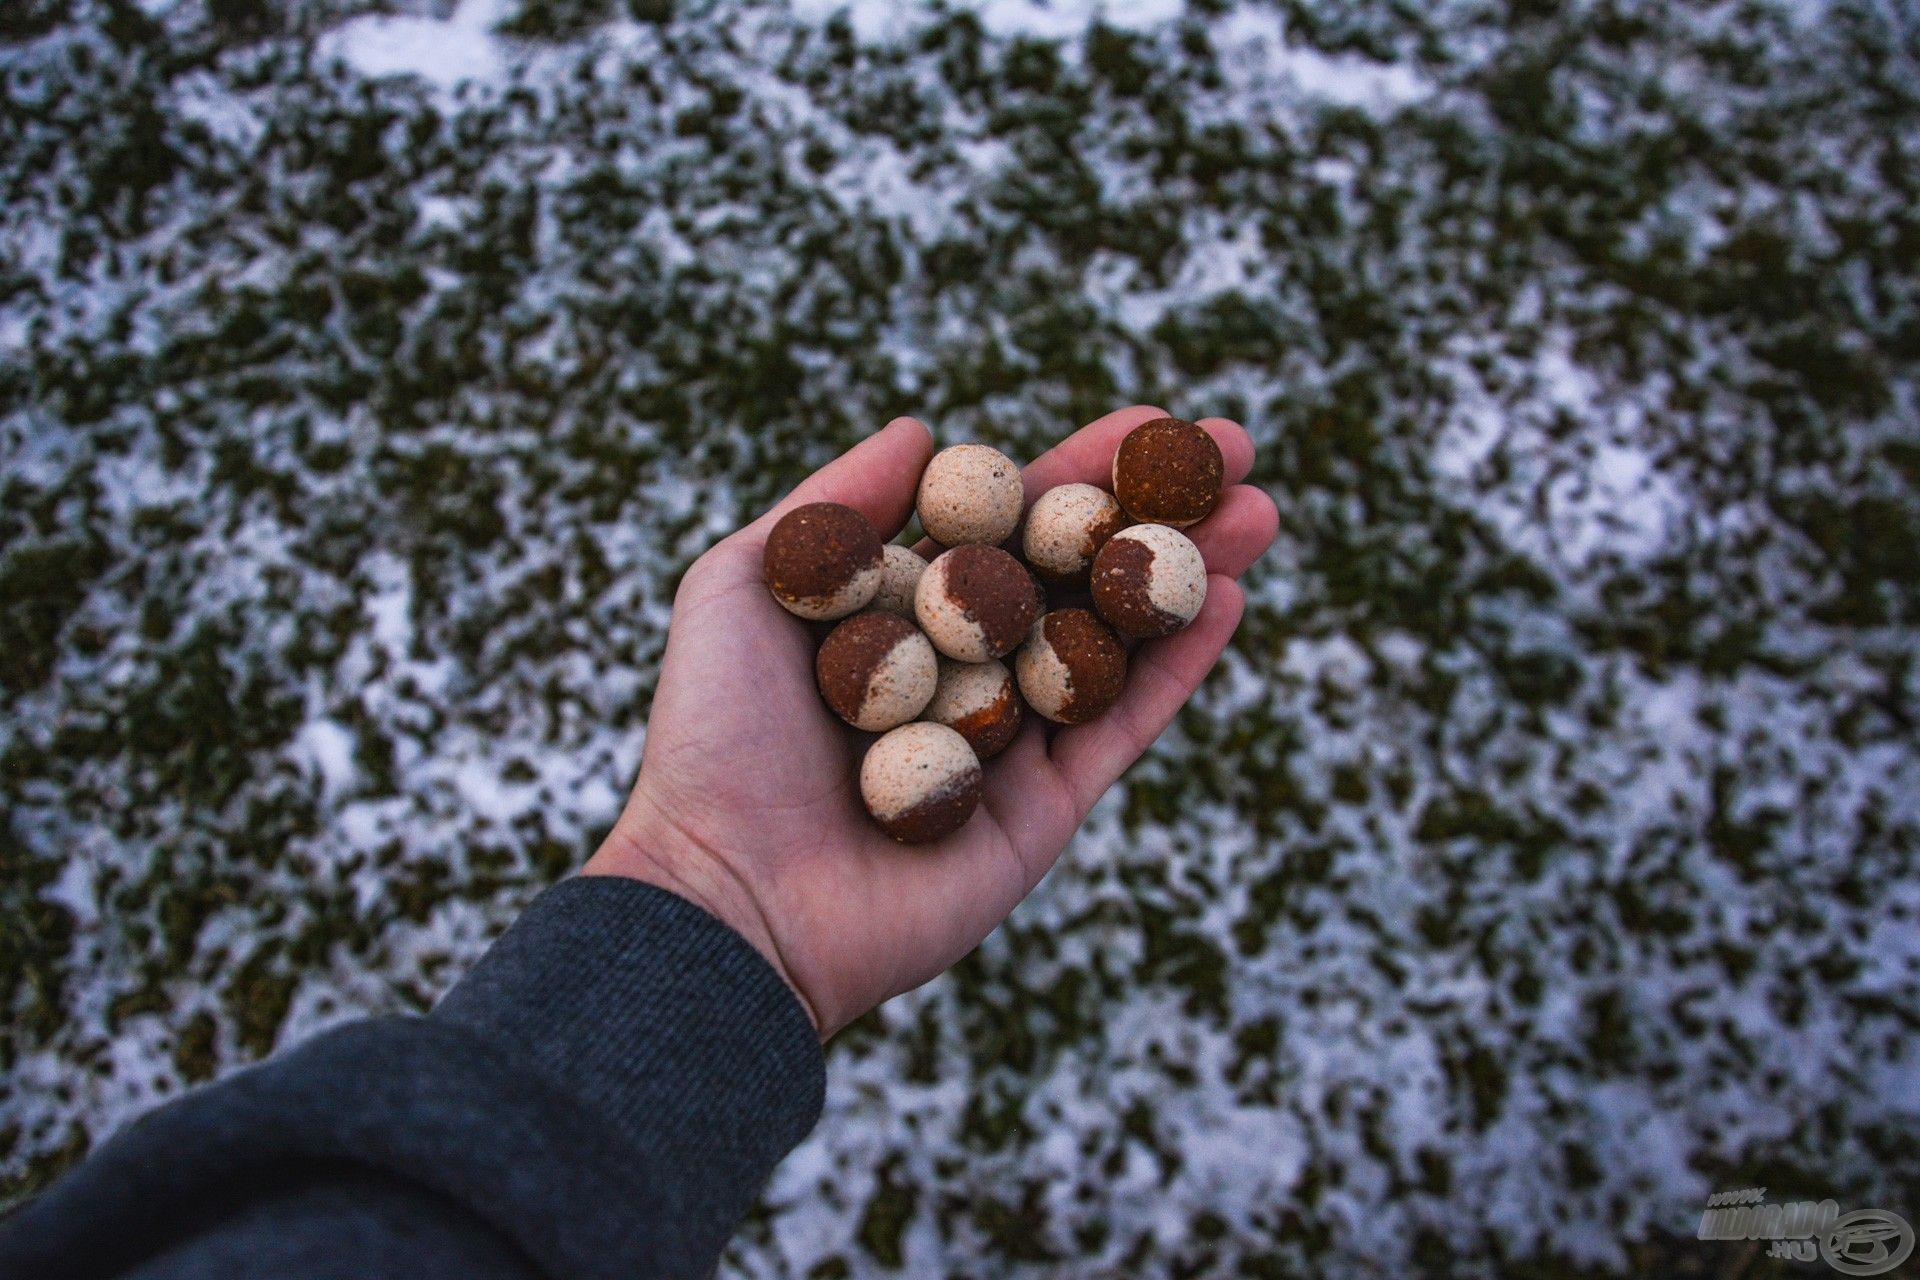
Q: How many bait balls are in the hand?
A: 11